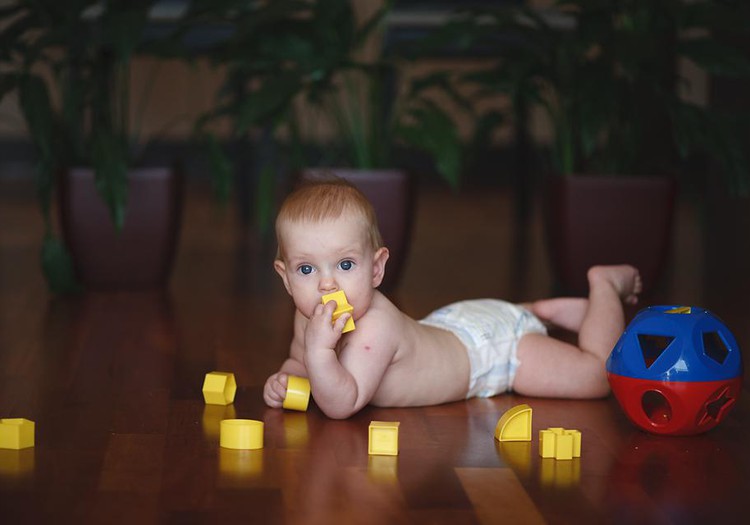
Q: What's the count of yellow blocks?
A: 8